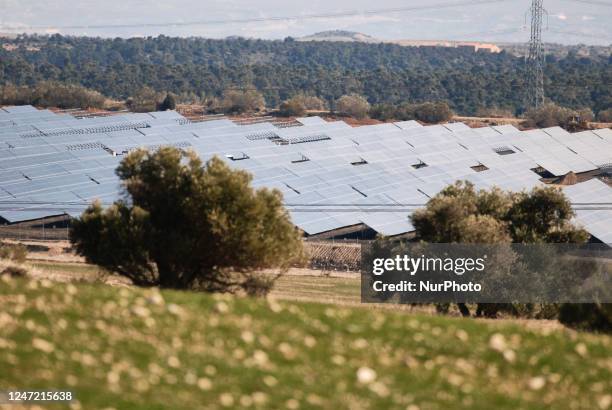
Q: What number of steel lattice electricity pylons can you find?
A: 1